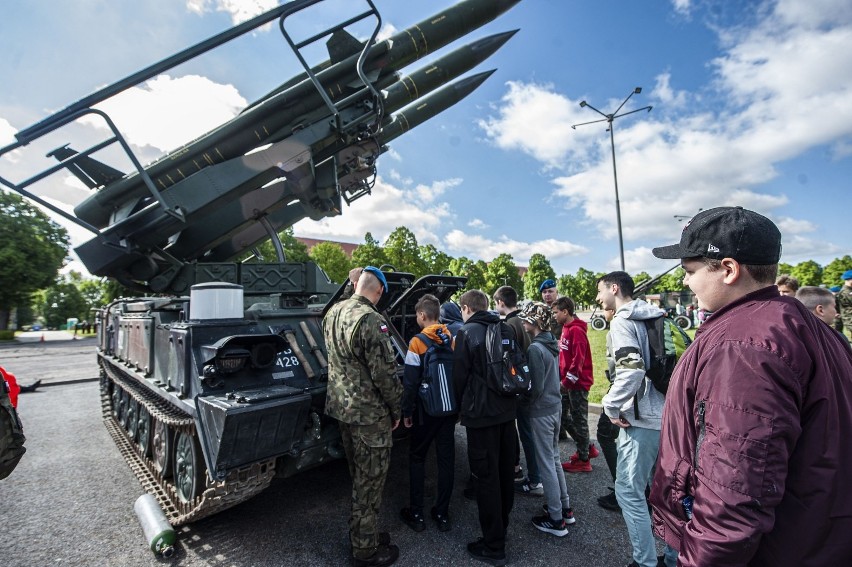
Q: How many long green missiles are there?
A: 3